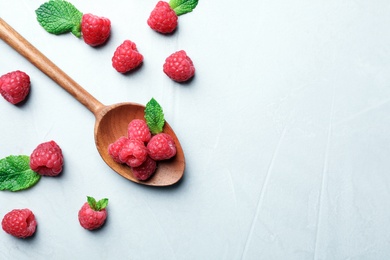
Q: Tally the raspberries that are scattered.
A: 8